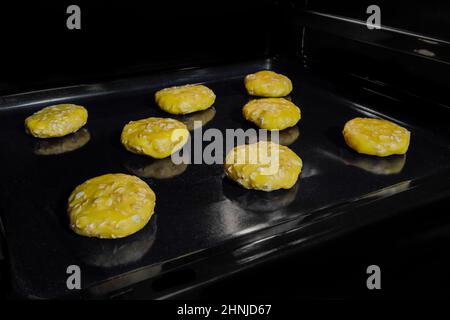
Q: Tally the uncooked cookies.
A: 8